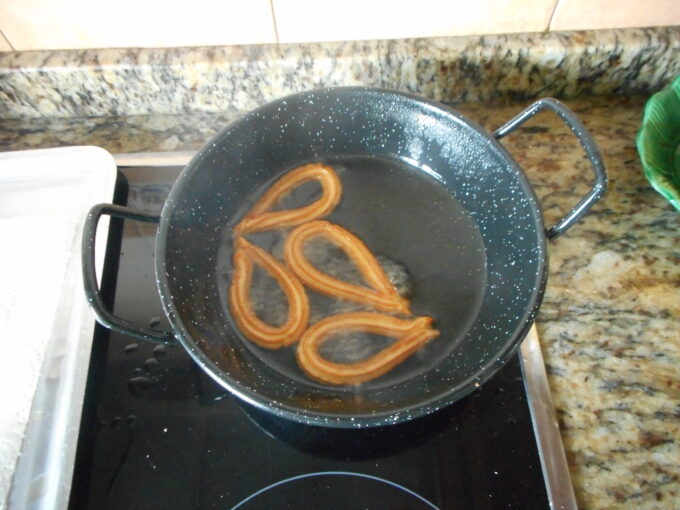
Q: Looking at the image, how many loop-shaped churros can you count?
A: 4